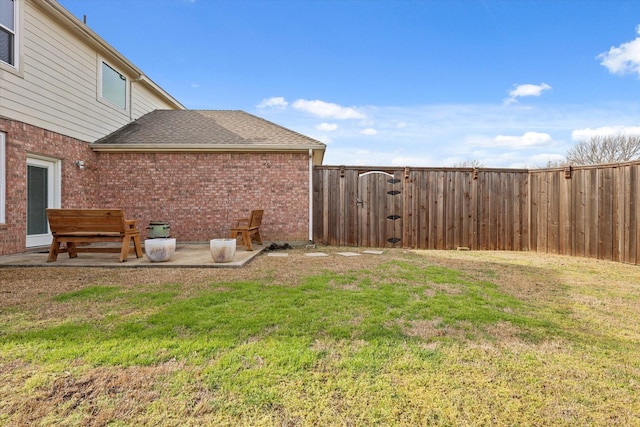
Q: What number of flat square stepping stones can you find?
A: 4